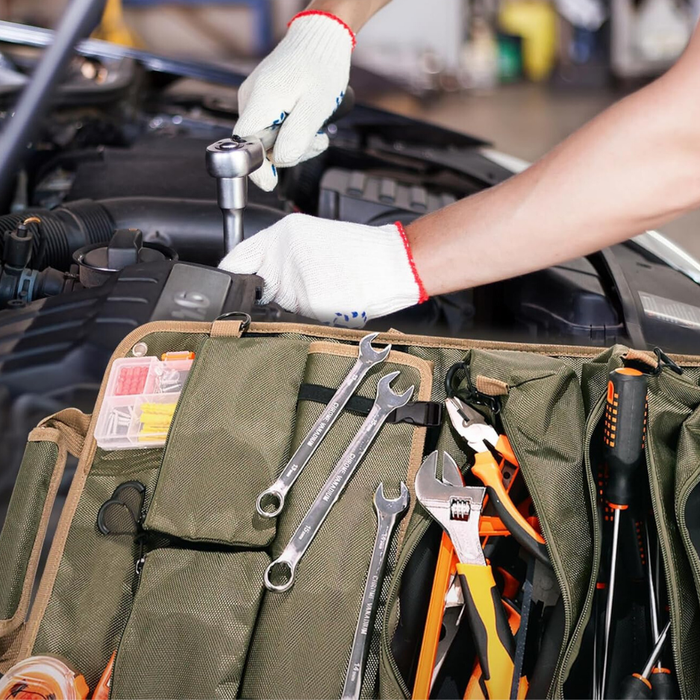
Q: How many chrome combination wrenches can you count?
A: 3